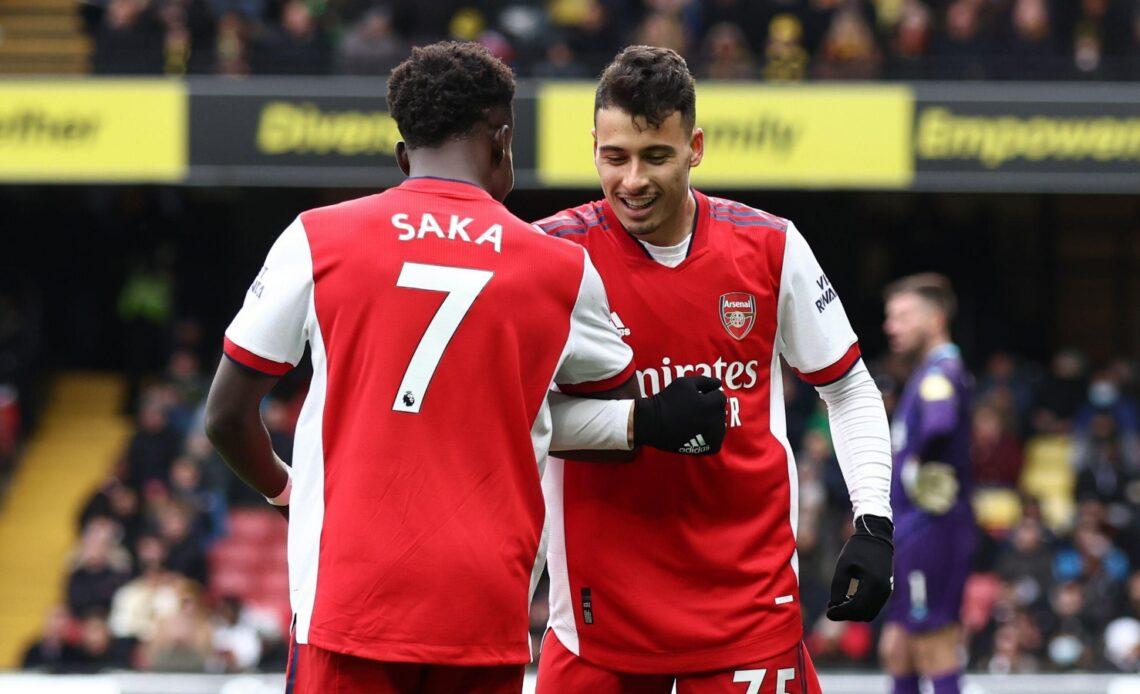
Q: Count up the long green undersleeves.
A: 0